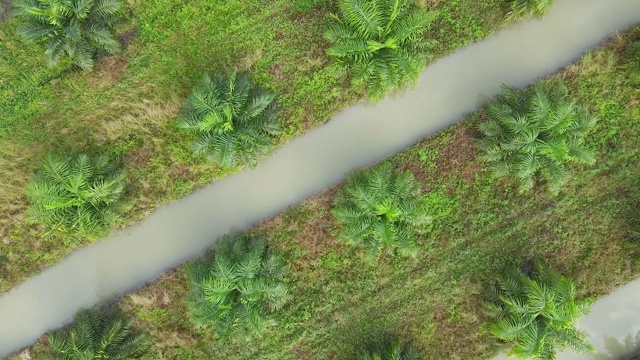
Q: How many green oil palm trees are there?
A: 11